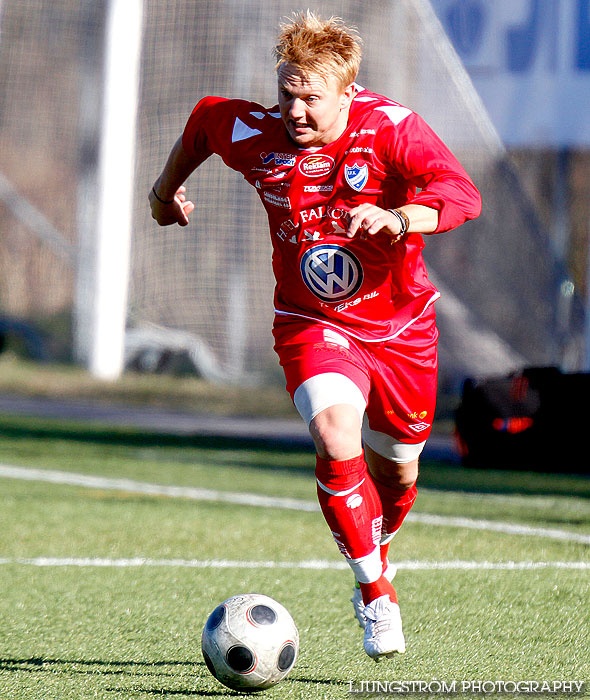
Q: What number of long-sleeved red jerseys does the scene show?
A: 1